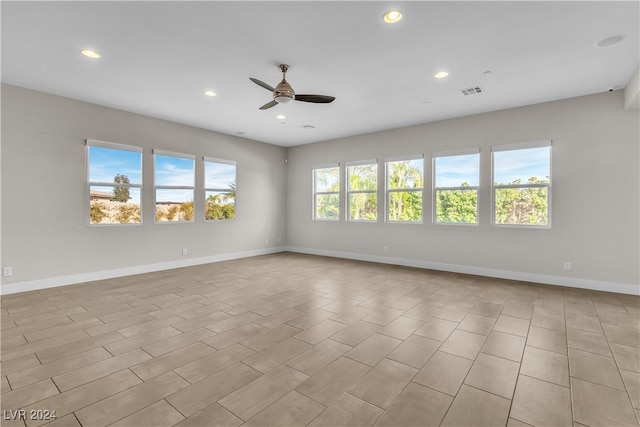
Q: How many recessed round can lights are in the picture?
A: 5